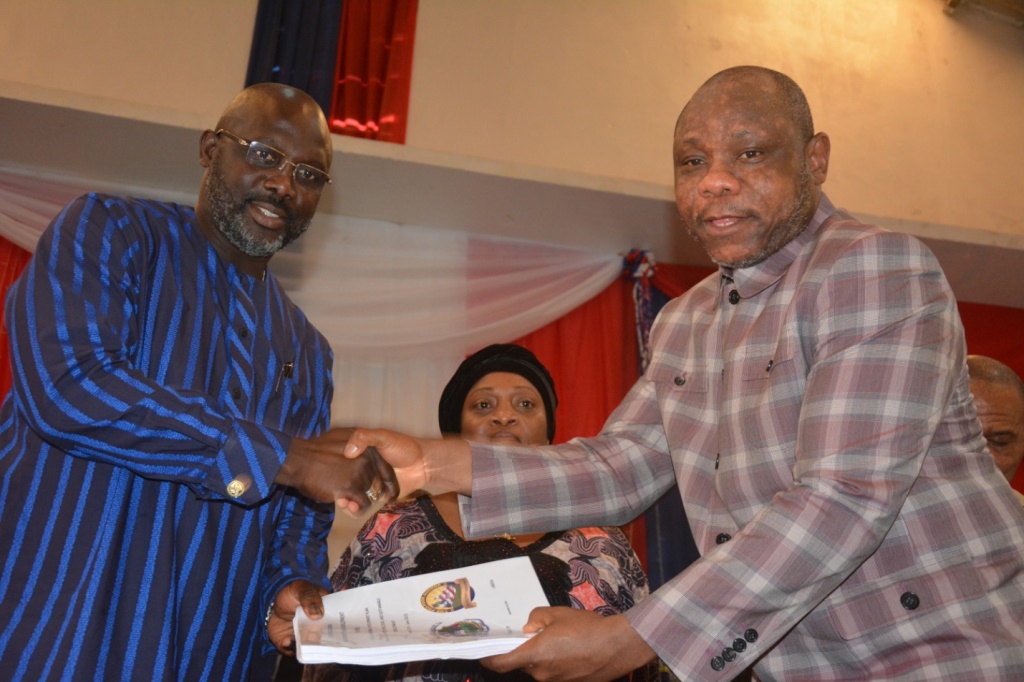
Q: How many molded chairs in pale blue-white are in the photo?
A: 0